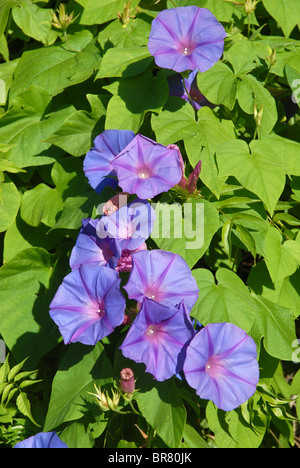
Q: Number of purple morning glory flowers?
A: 11